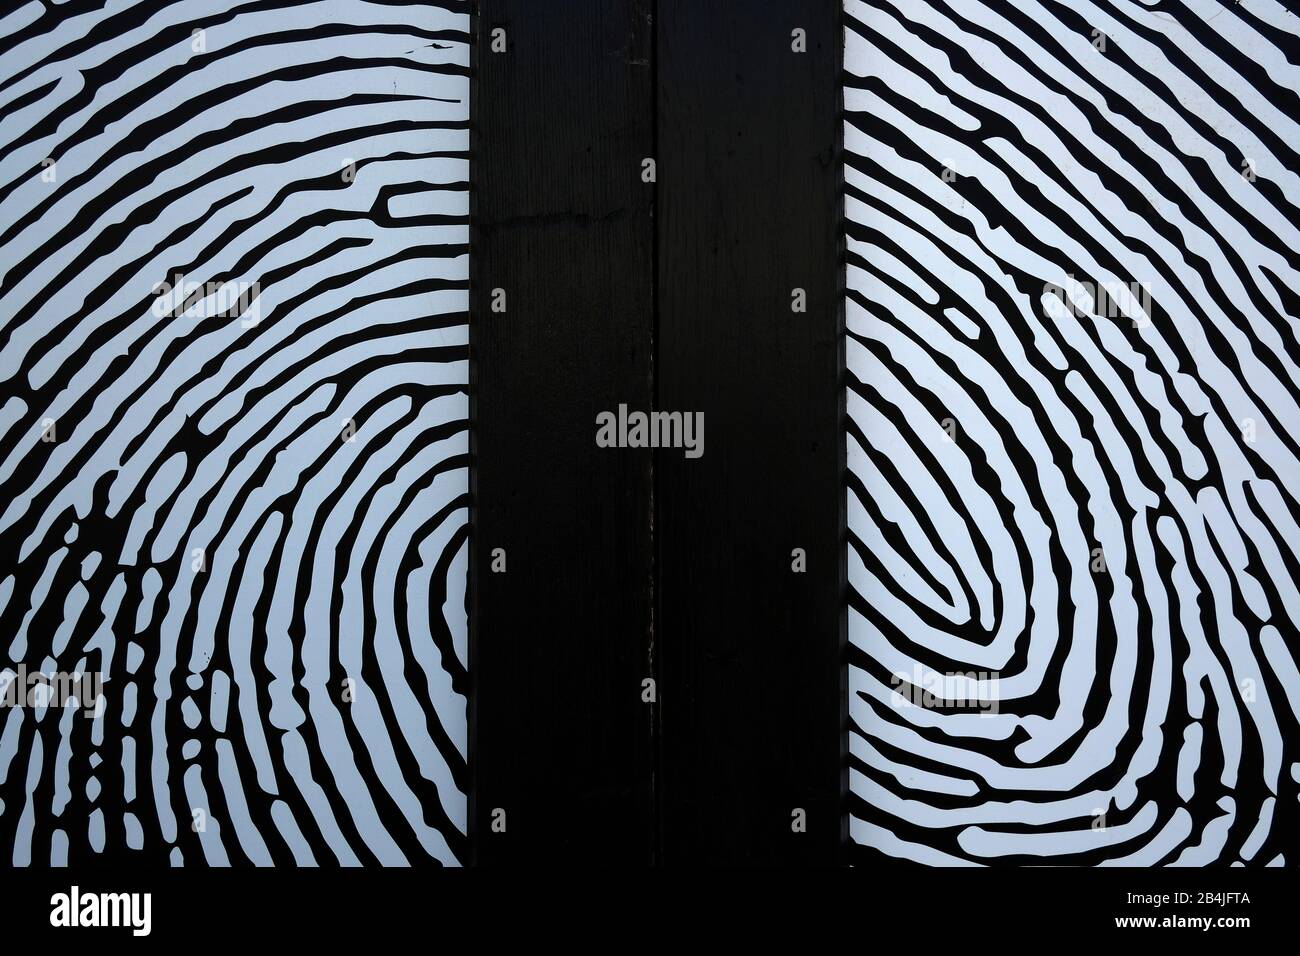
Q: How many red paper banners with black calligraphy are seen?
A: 0